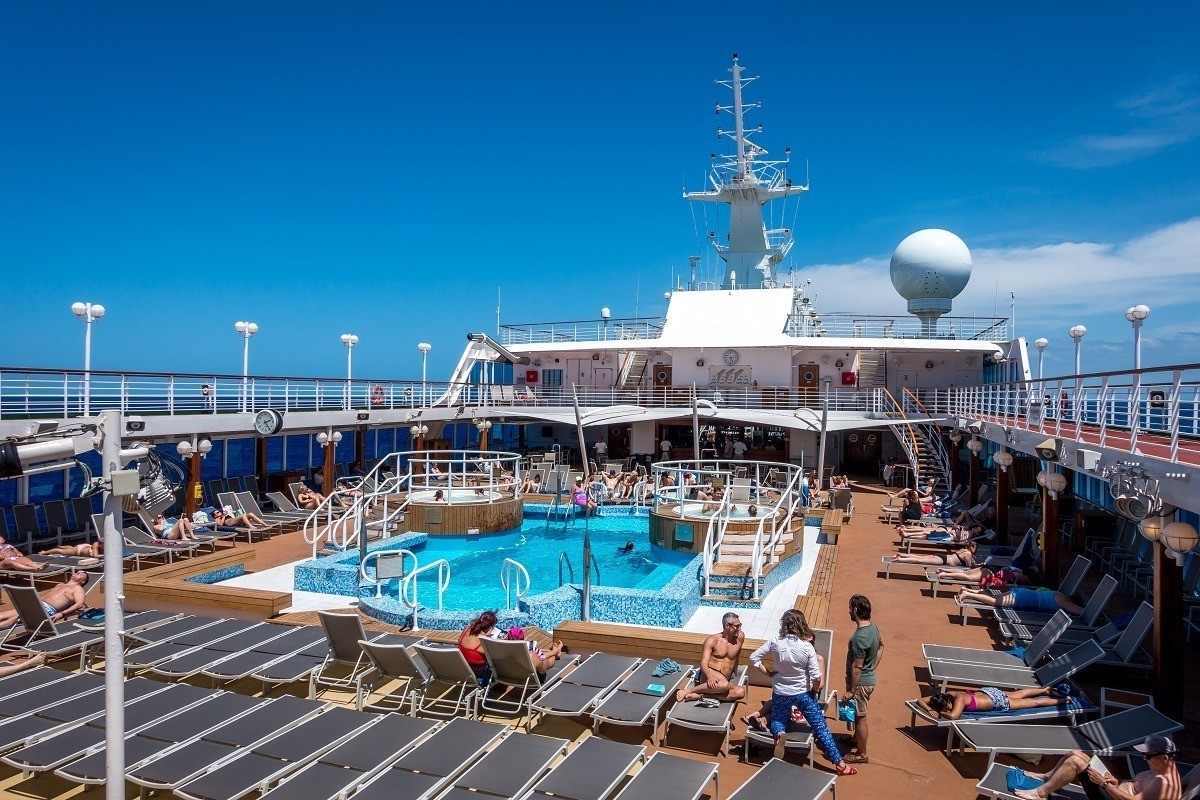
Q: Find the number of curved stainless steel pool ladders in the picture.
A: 2